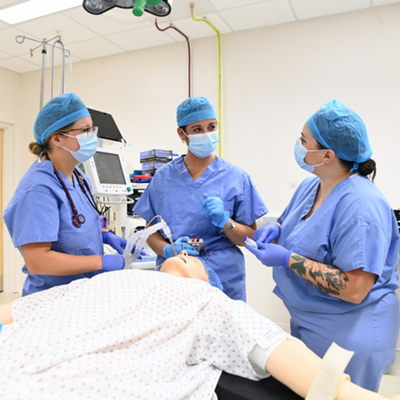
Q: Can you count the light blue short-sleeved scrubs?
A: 3